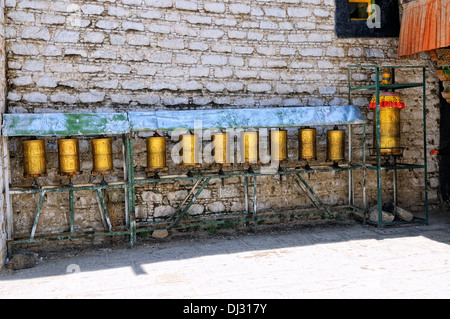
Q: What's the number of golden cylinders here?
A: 11